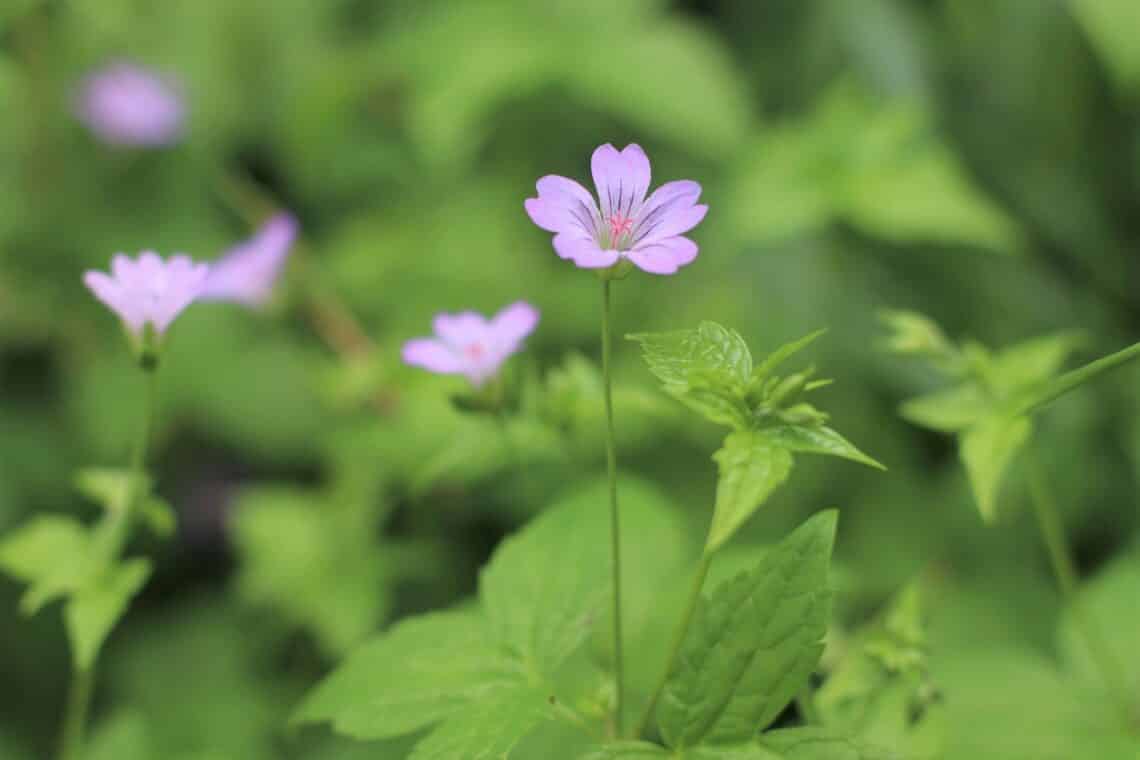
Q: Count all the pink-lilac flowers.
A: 5